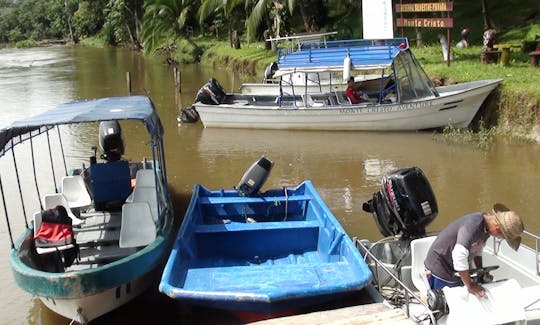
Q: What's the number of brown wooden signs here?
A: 2